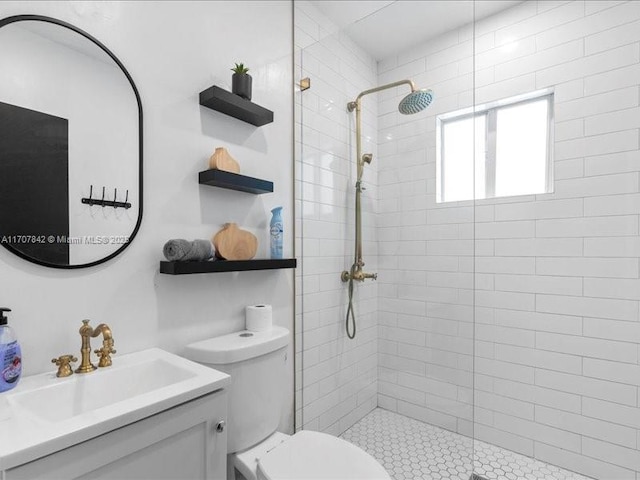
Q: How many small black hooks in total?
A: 4